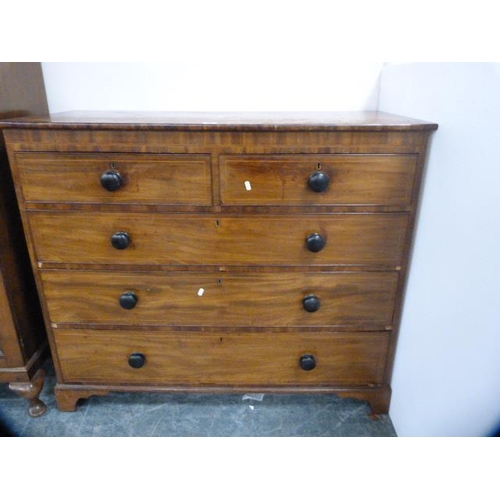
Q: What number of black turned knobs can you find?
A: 8